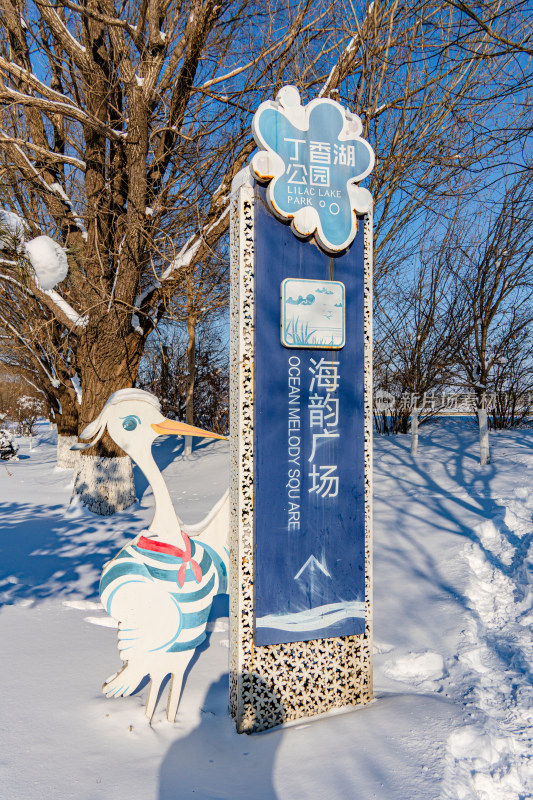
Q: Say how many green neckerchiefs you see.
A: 0